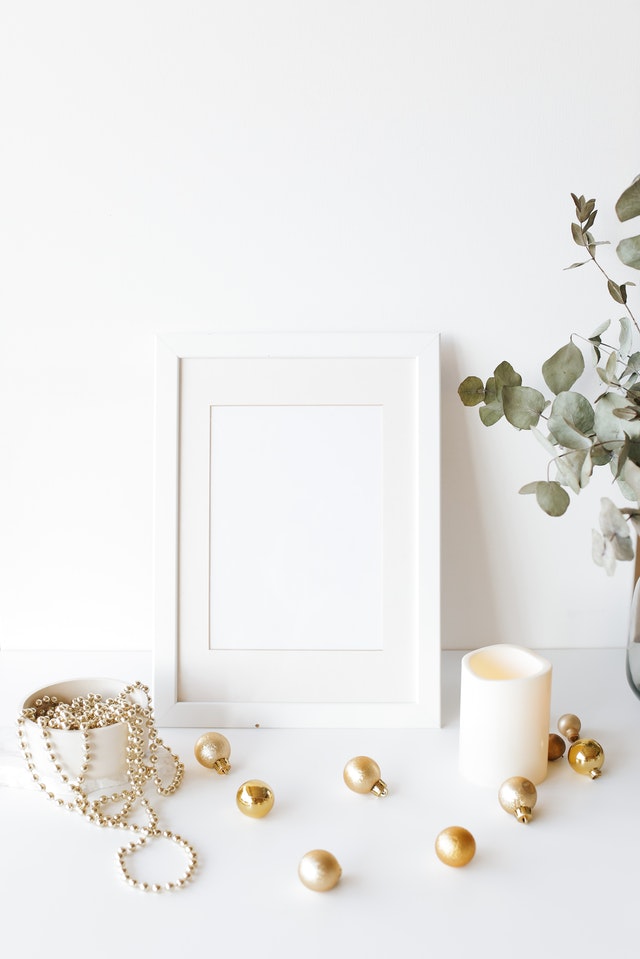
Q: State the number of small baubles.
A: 9